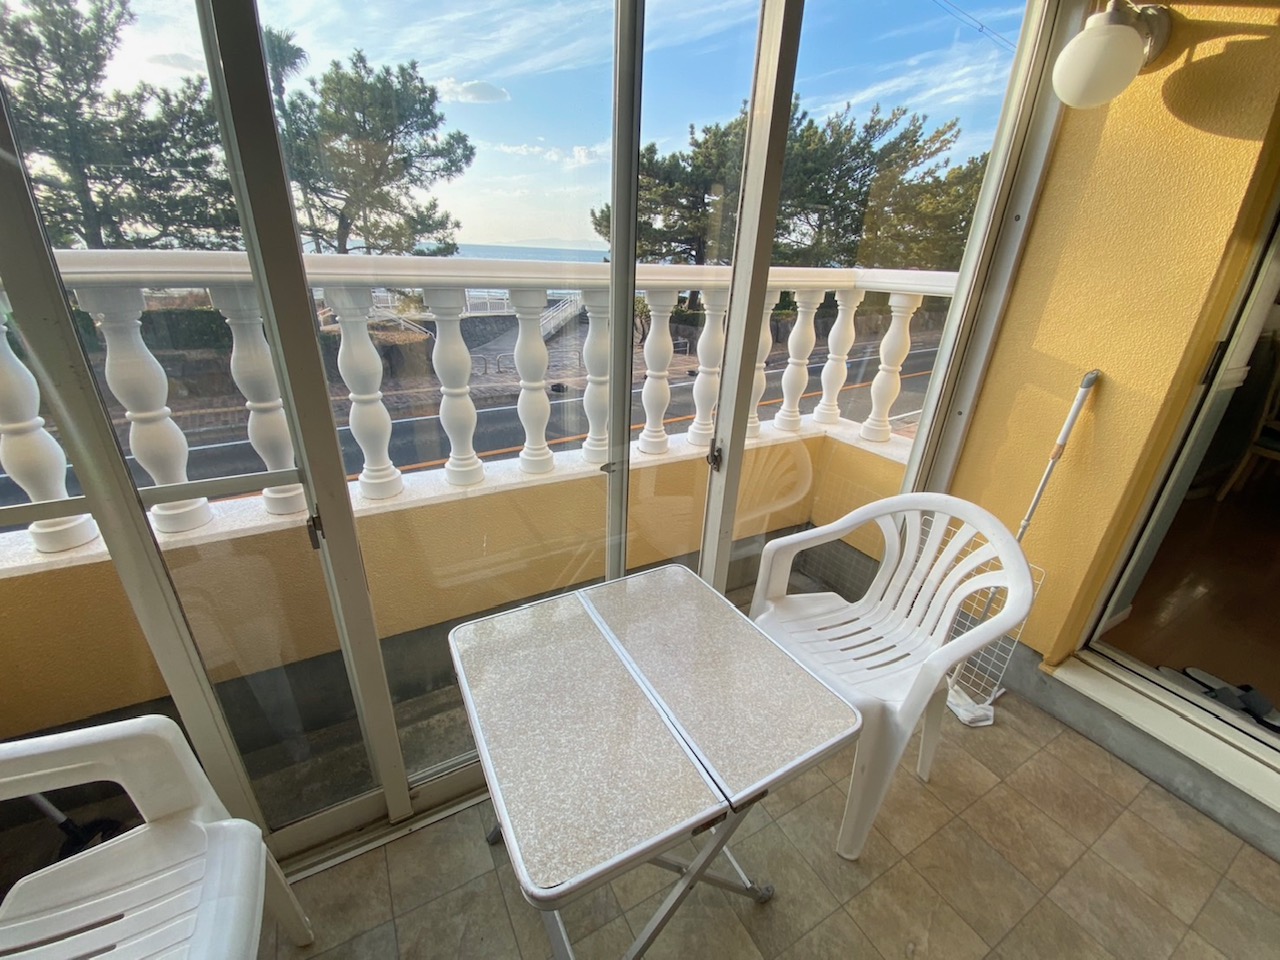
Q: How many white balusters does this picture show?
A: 13